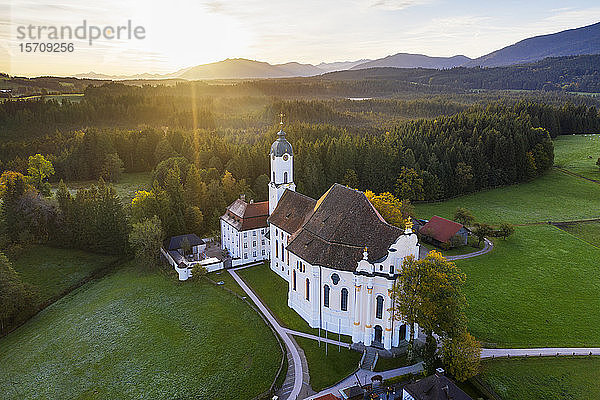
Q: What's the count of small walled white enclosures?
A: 1